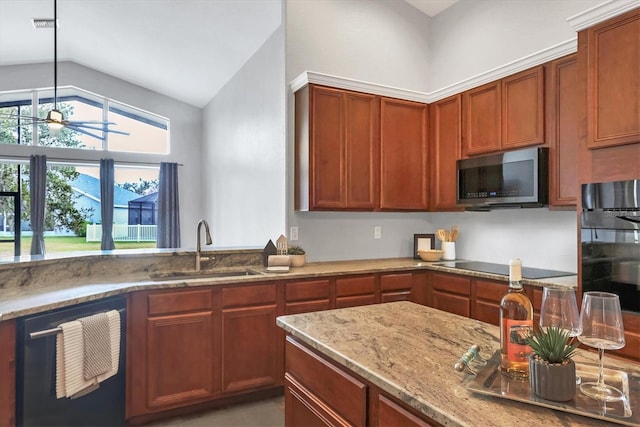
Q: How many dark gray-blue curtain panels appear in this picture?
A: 3